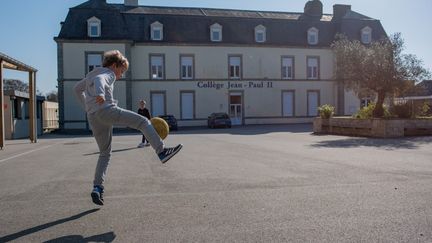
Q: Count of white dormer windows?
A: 6